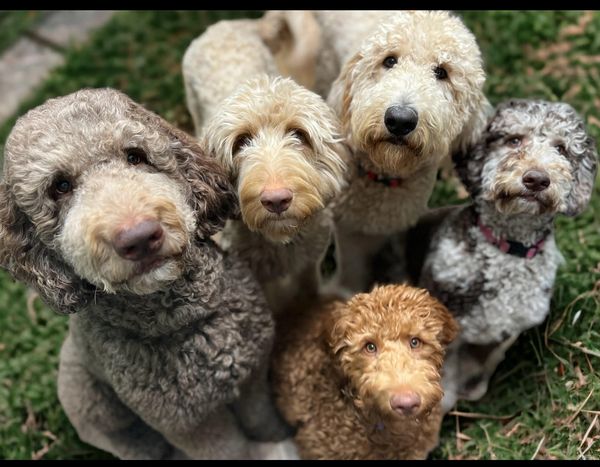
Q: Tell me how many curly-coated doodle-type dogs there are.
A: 5